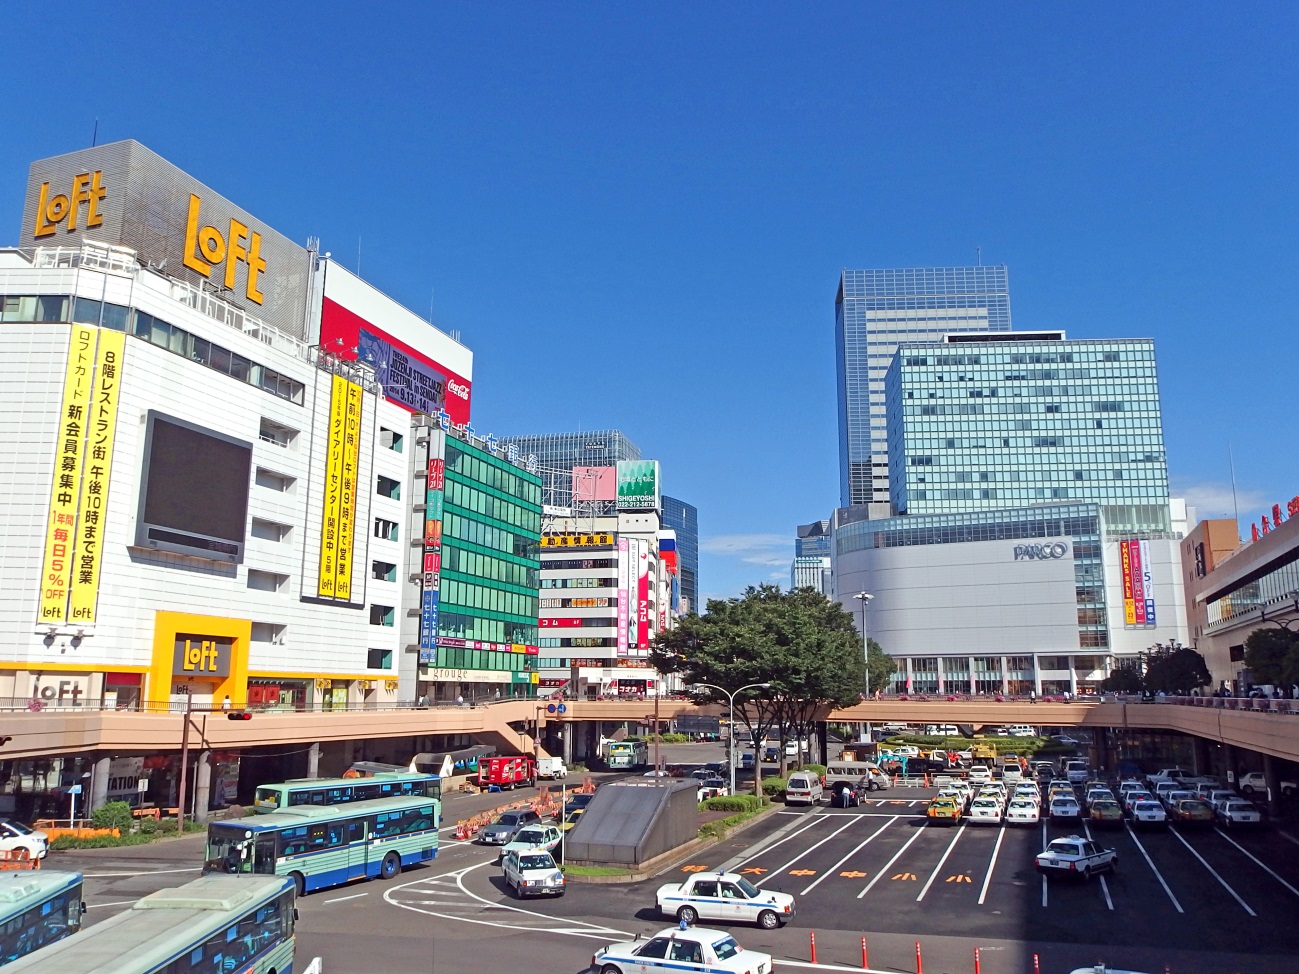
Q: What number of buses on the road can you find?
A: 5